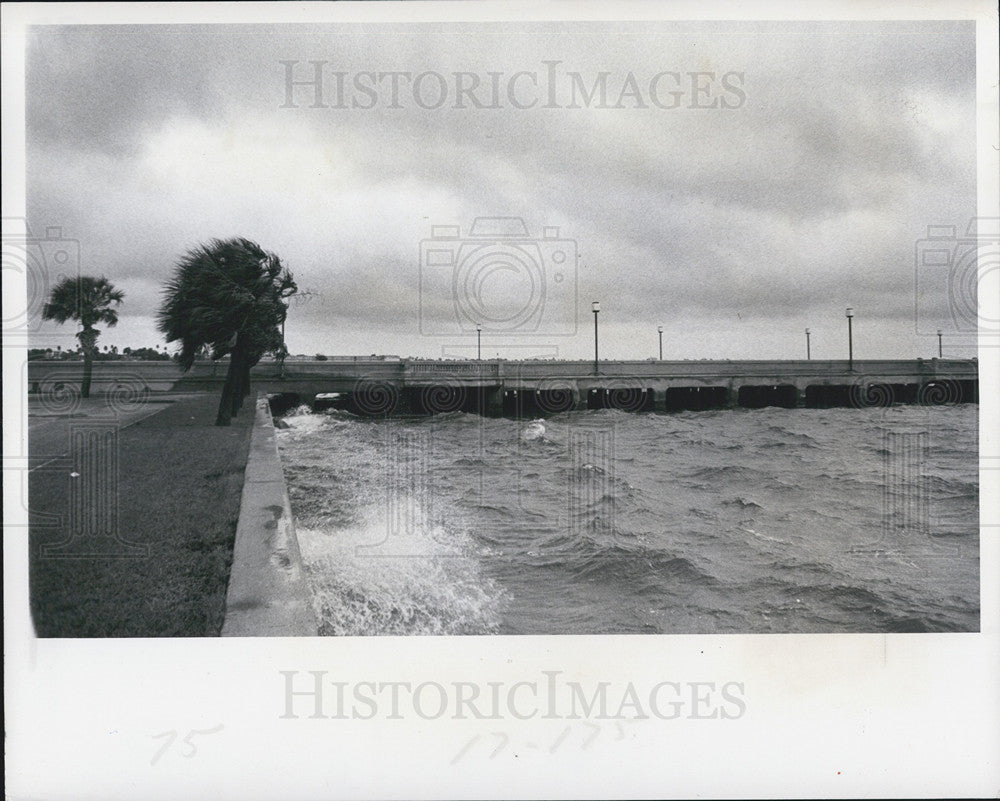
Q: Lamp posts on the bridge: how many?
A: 6